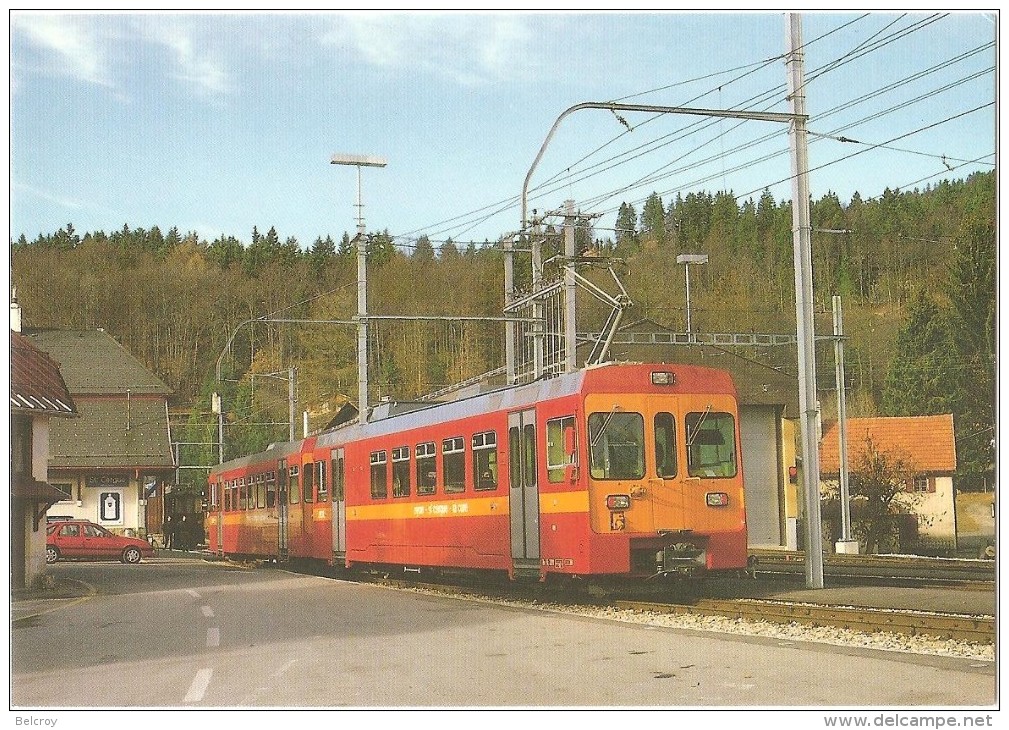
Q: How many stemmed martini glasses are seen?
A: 0